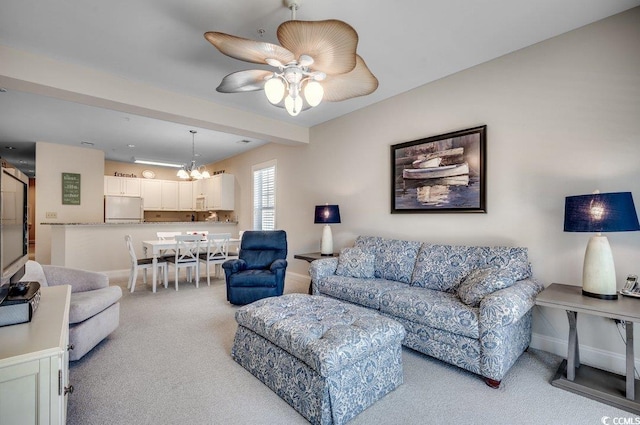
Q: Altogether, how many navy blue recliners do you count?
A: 1